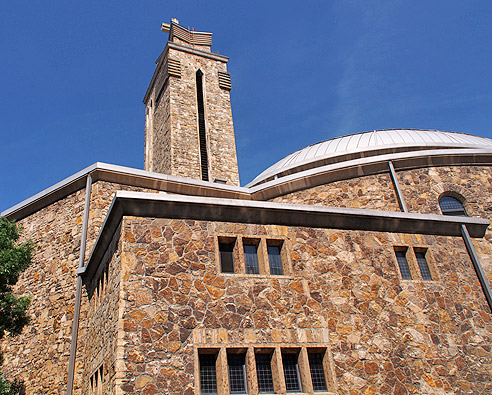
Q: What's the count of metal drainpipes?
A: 3